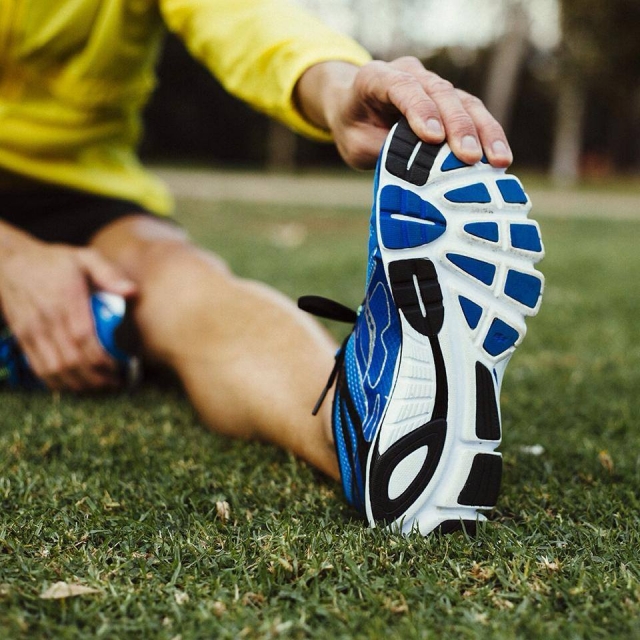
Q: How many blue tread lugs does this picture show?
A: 11